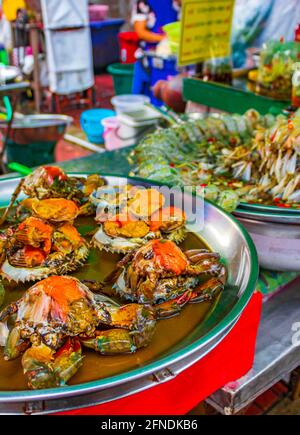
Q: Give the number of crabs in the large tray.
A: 5